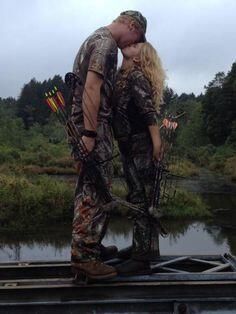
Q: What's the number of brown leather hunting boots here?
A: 2